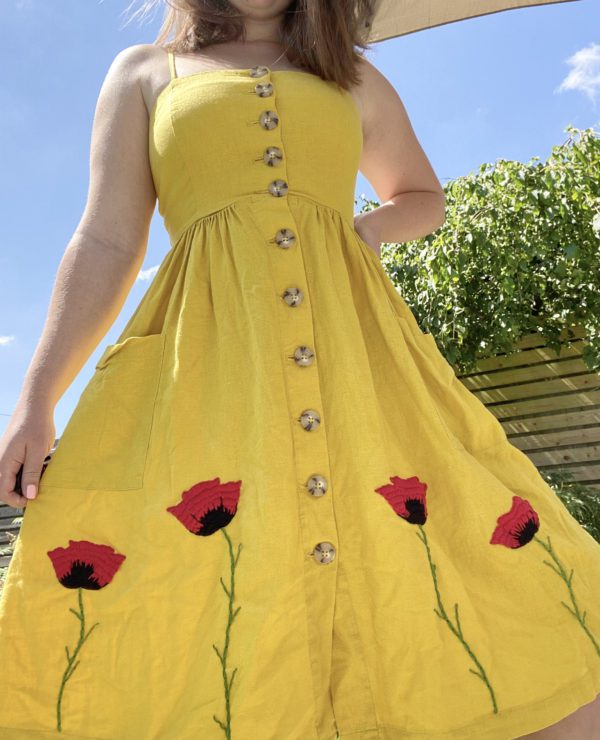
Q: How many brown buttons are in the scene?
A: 11